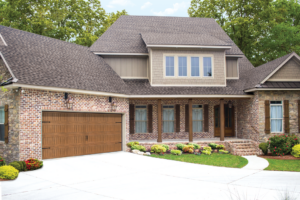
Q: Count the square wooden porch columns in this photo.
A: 3